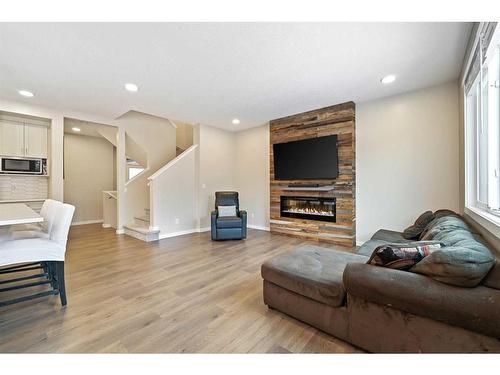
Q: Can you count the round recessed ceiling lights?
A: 5